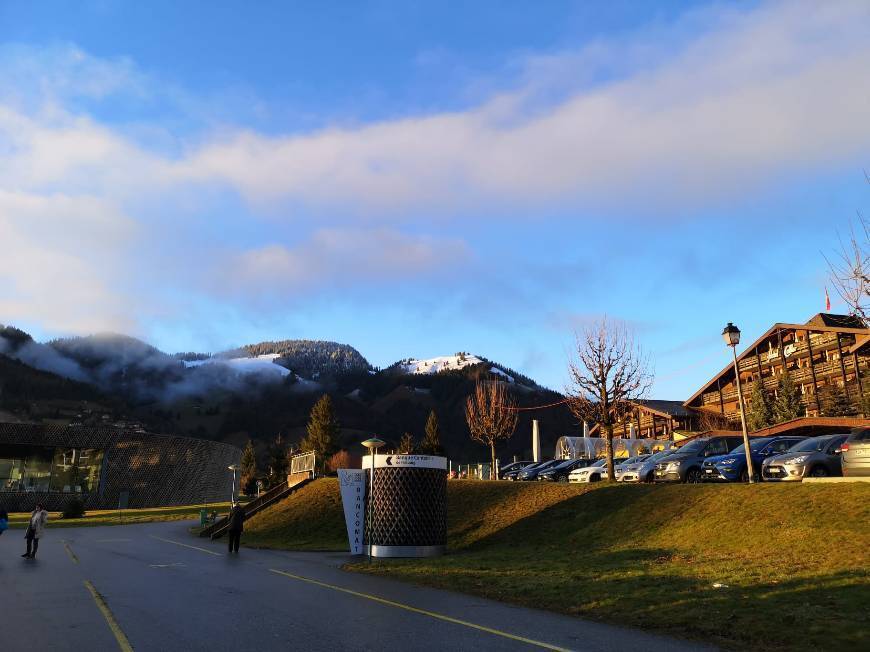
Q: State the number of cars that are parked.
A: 11